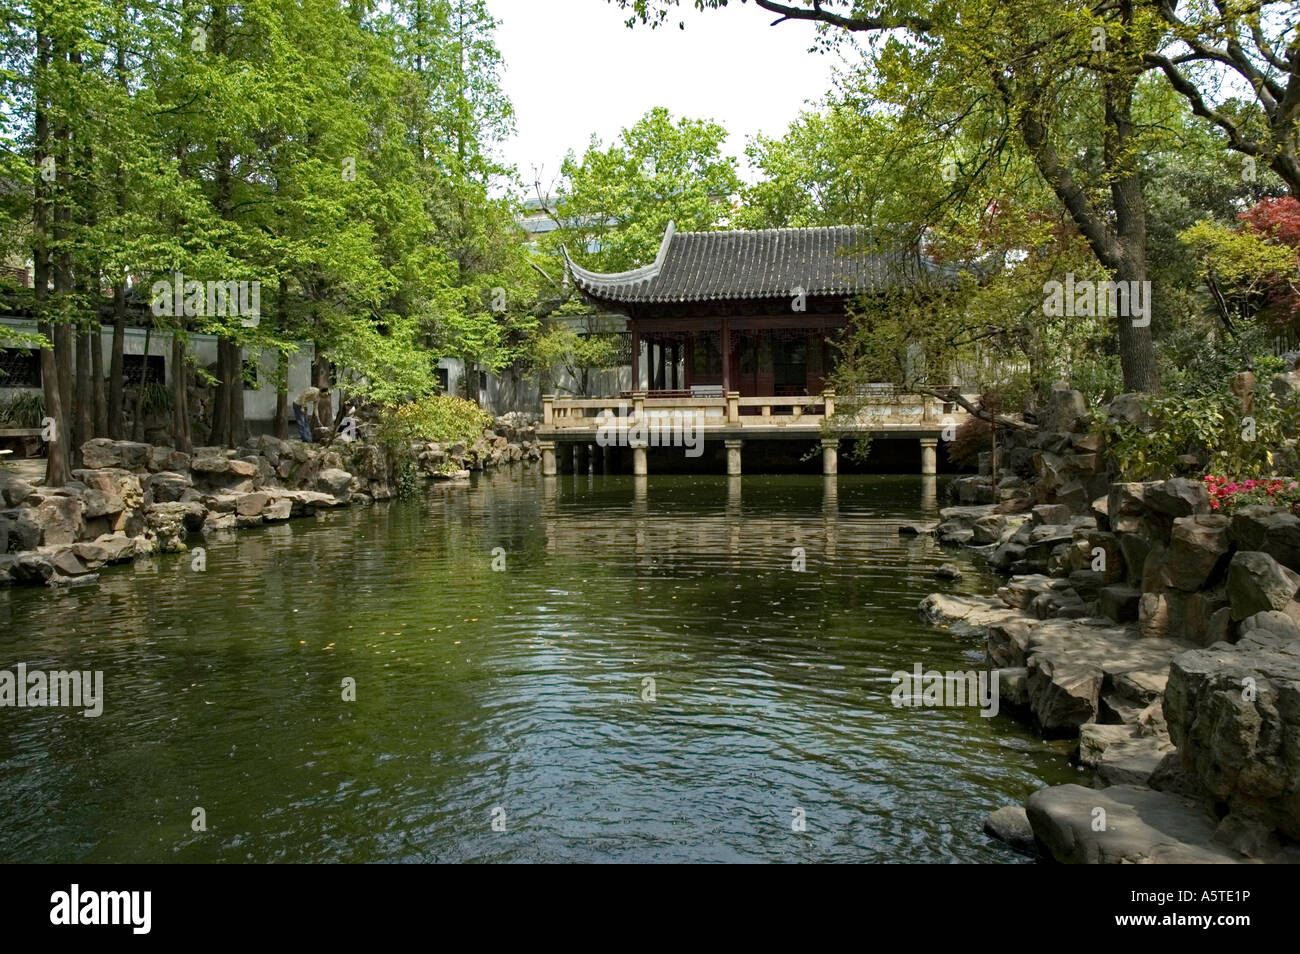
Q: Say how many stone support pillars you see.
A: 5